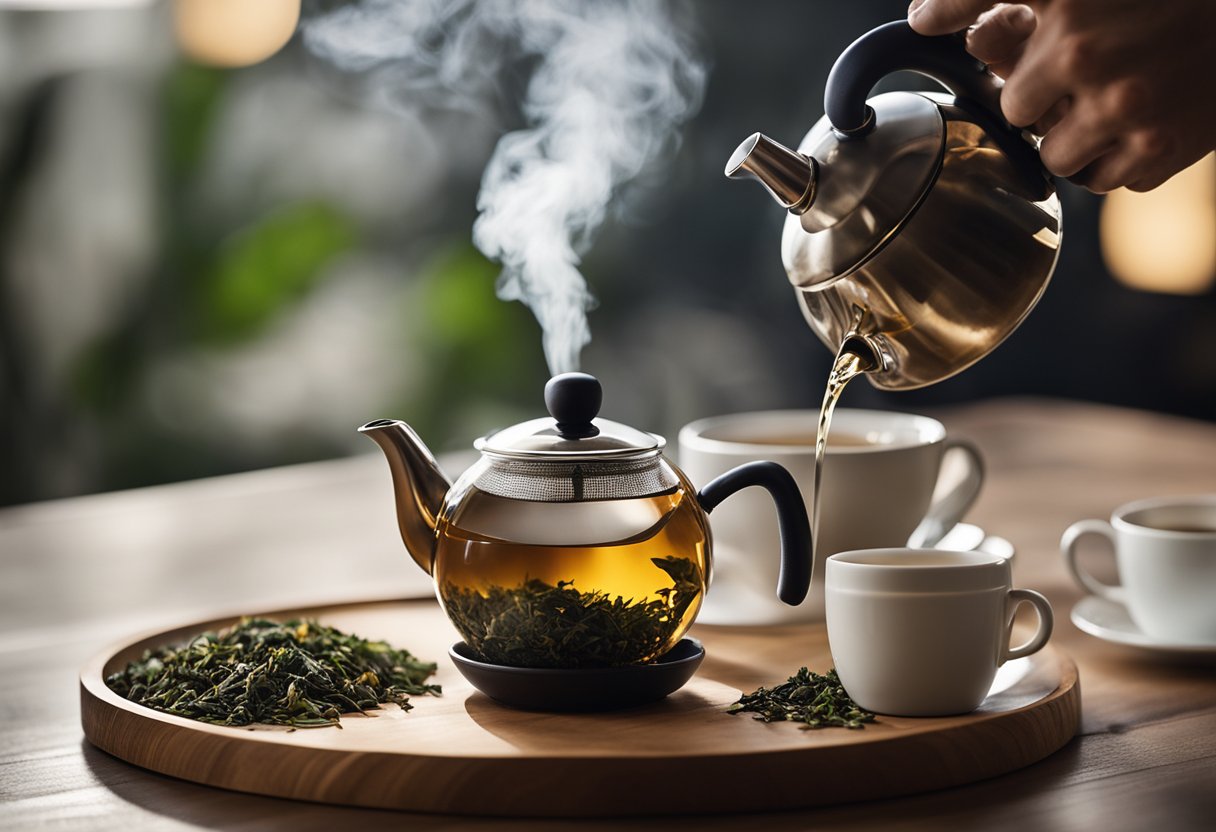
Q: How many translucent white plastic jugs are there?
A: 0